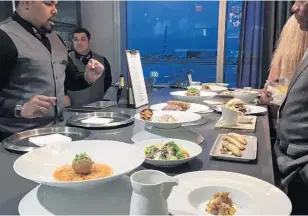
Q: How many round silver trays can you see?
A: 2